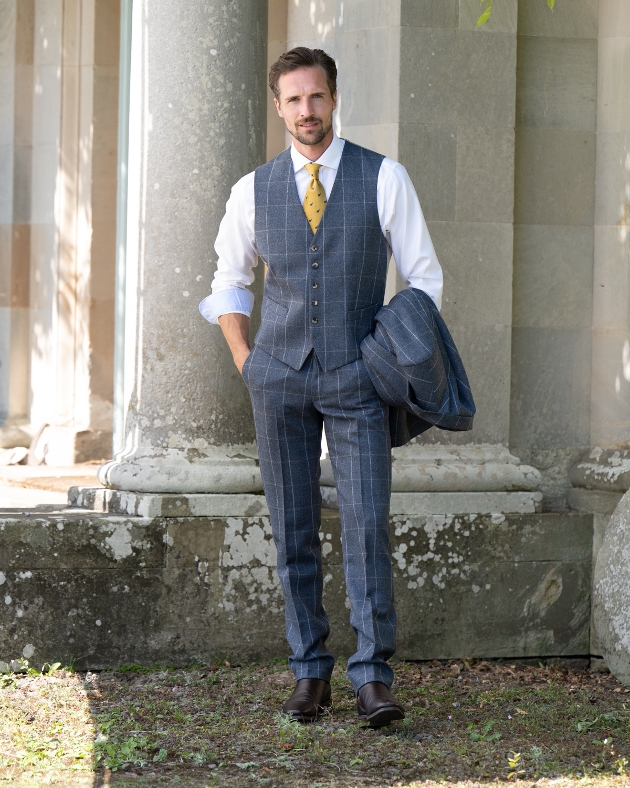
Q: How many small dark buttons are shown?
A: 5